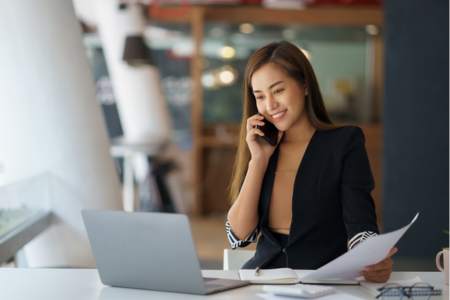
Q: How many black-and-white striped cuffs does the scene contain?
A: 2